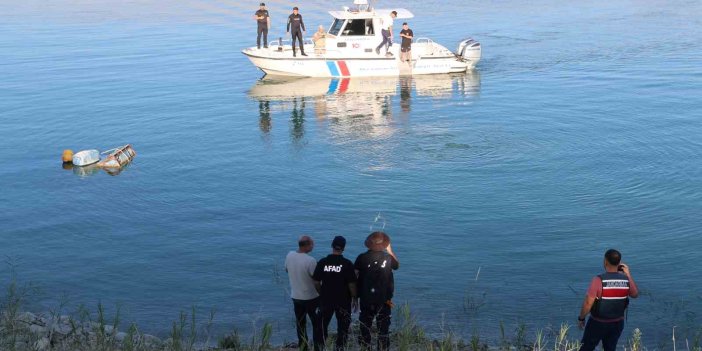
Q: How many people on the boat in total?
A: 5